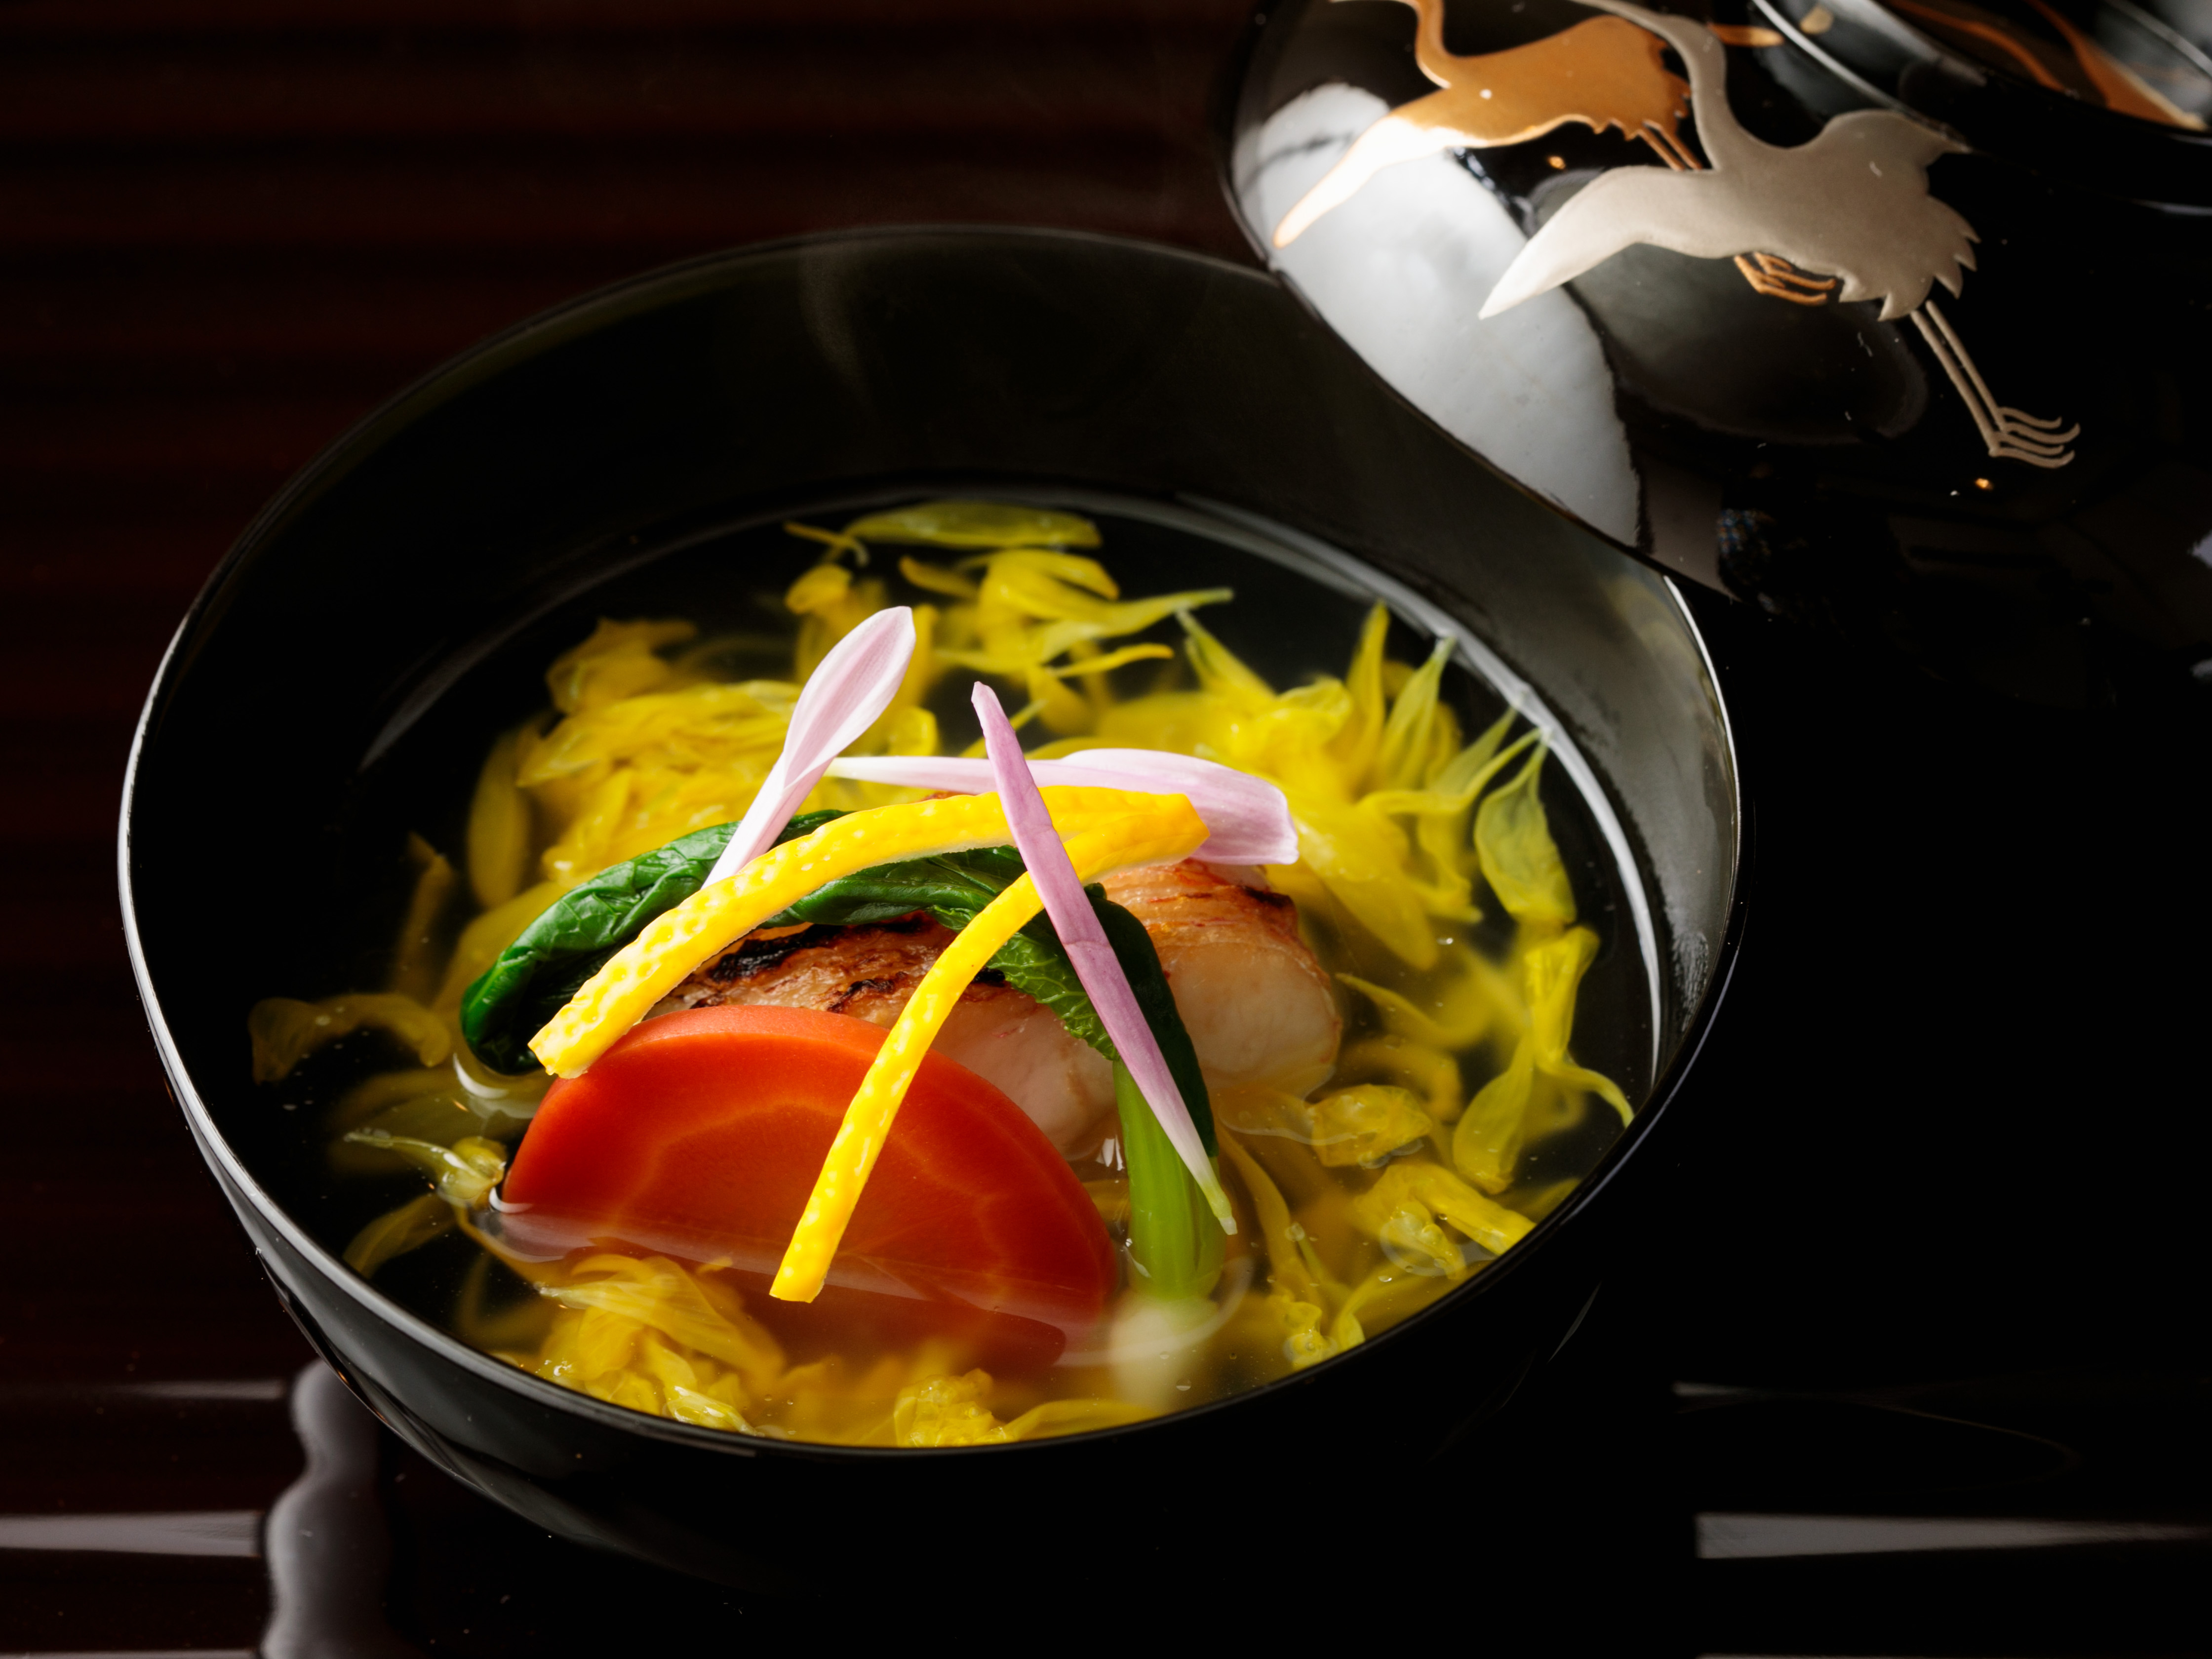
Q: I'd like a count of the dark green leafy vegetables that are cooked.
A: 1